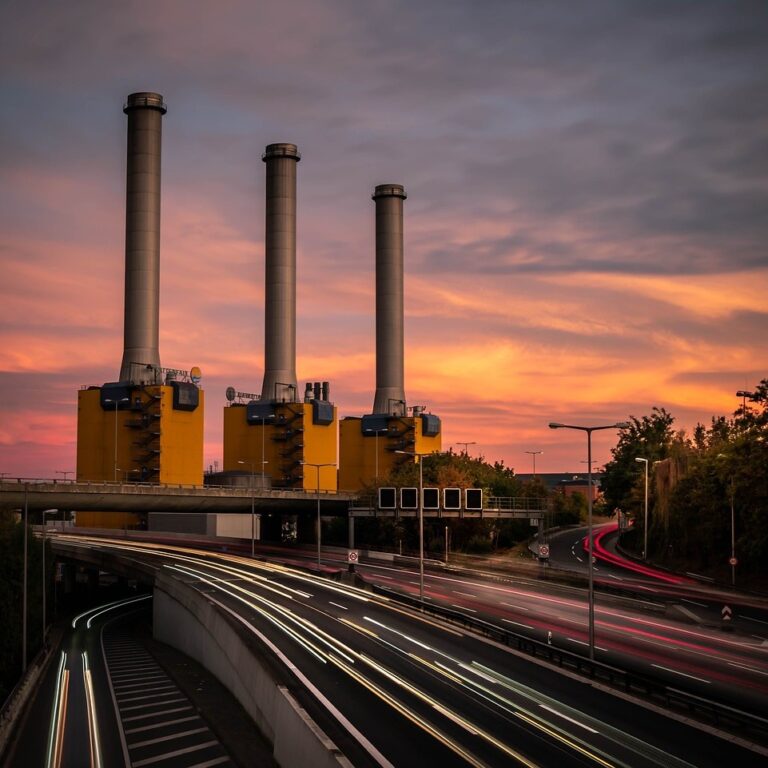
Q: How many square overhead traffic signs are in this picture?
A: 5